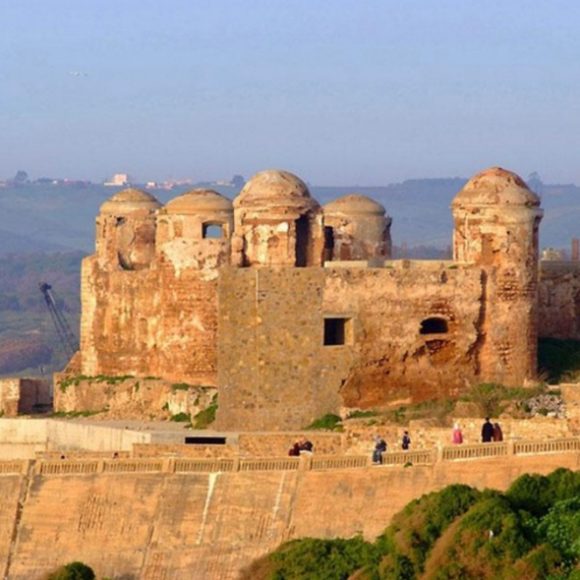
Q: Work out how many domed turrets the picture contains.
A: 5